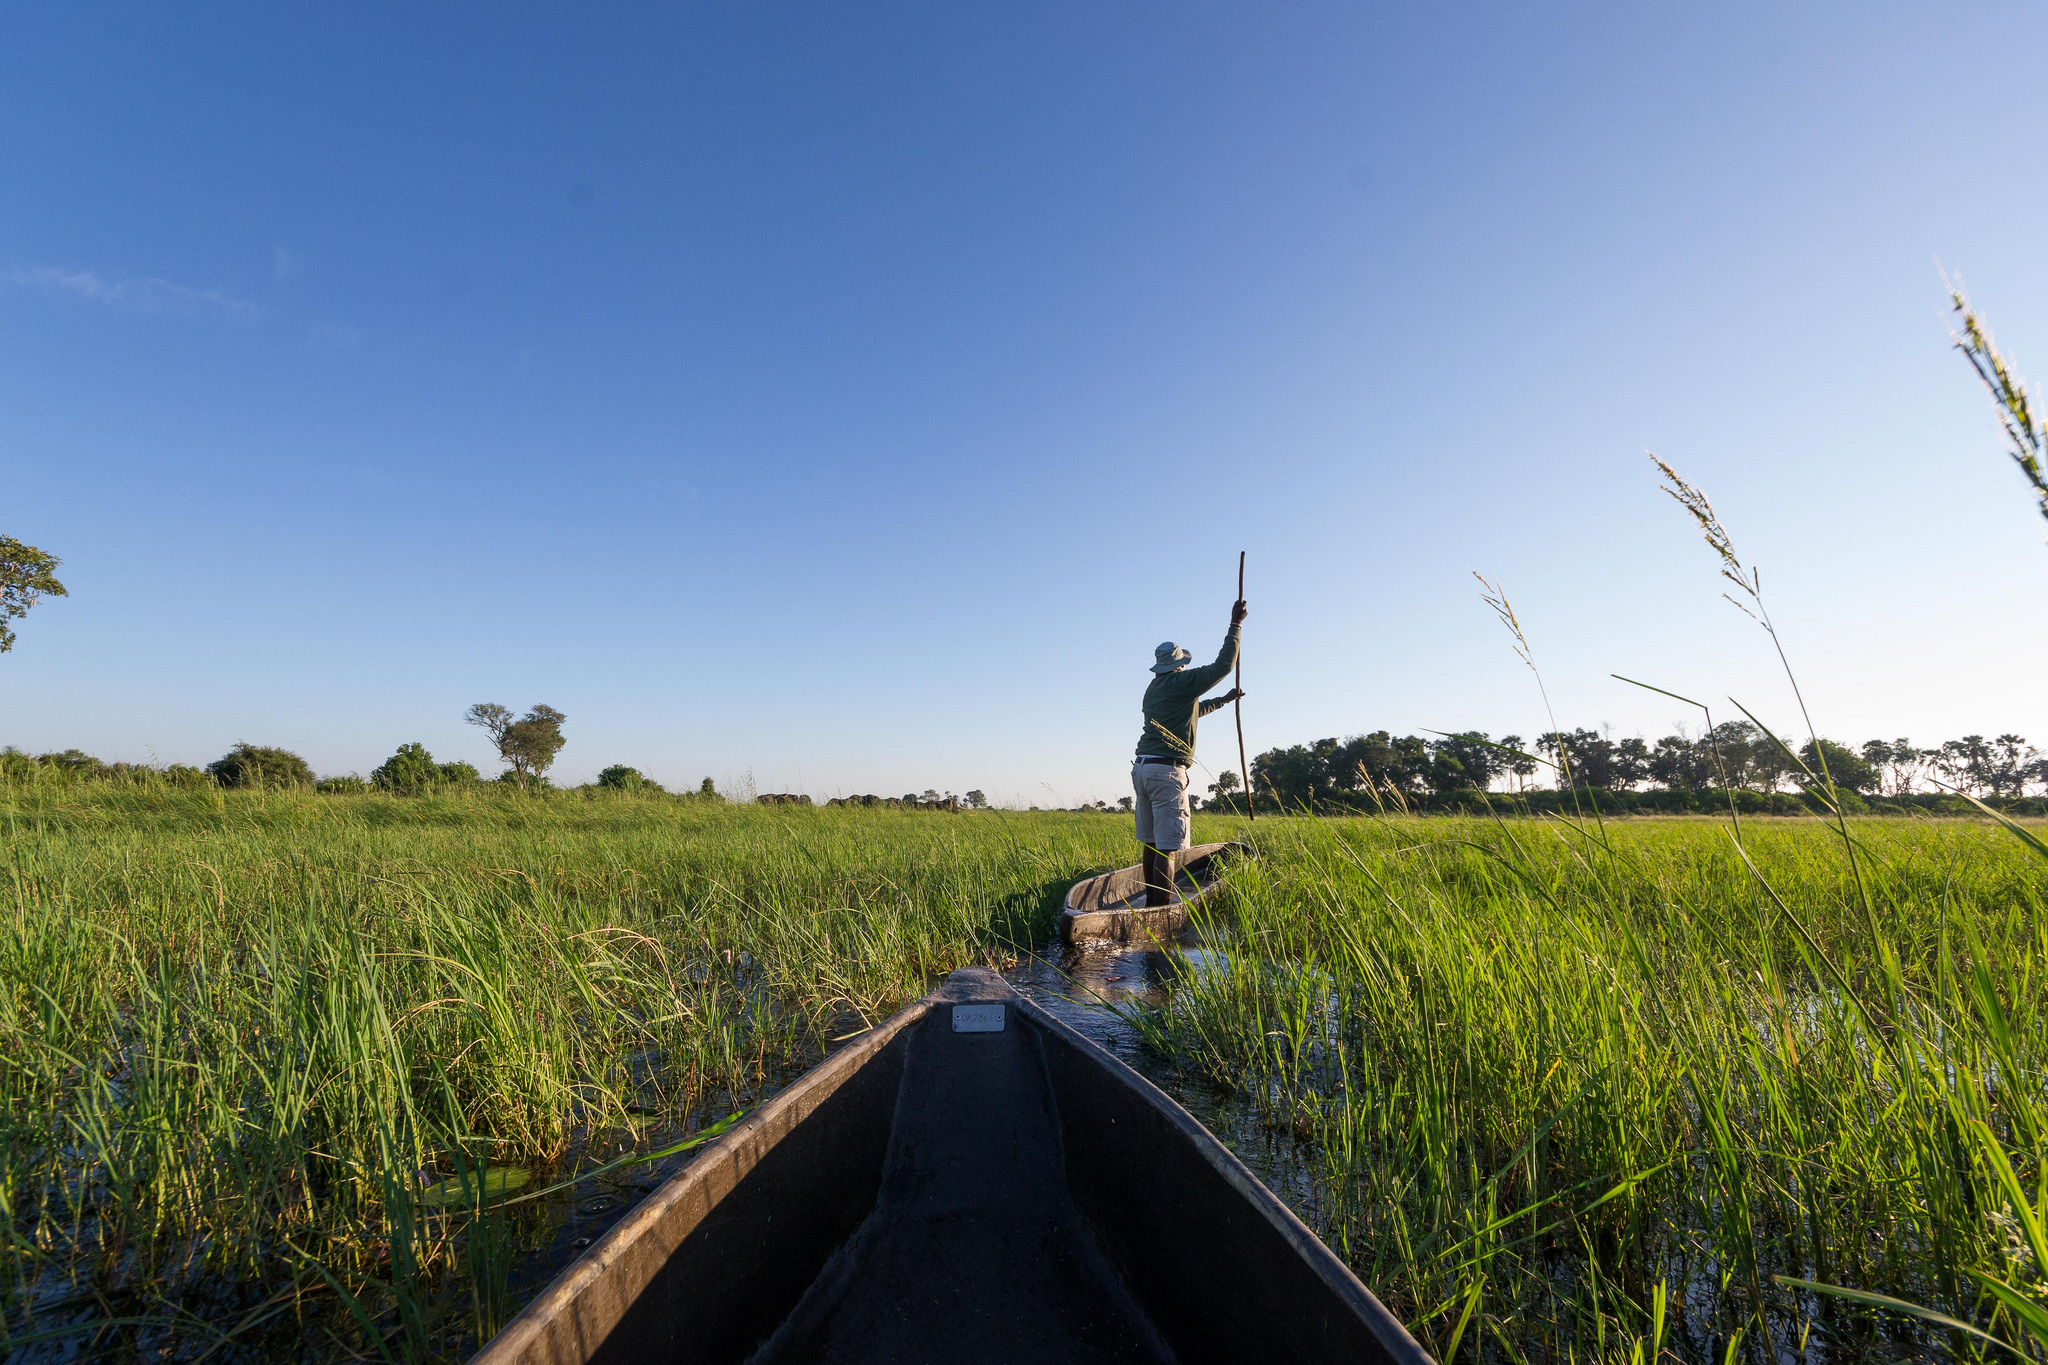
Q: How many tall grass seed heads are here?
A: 3